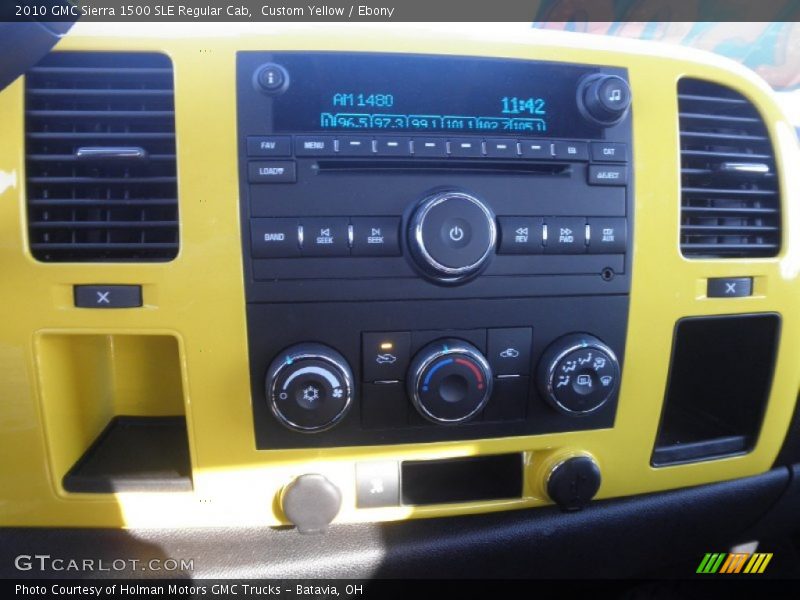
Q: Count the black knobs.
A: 5